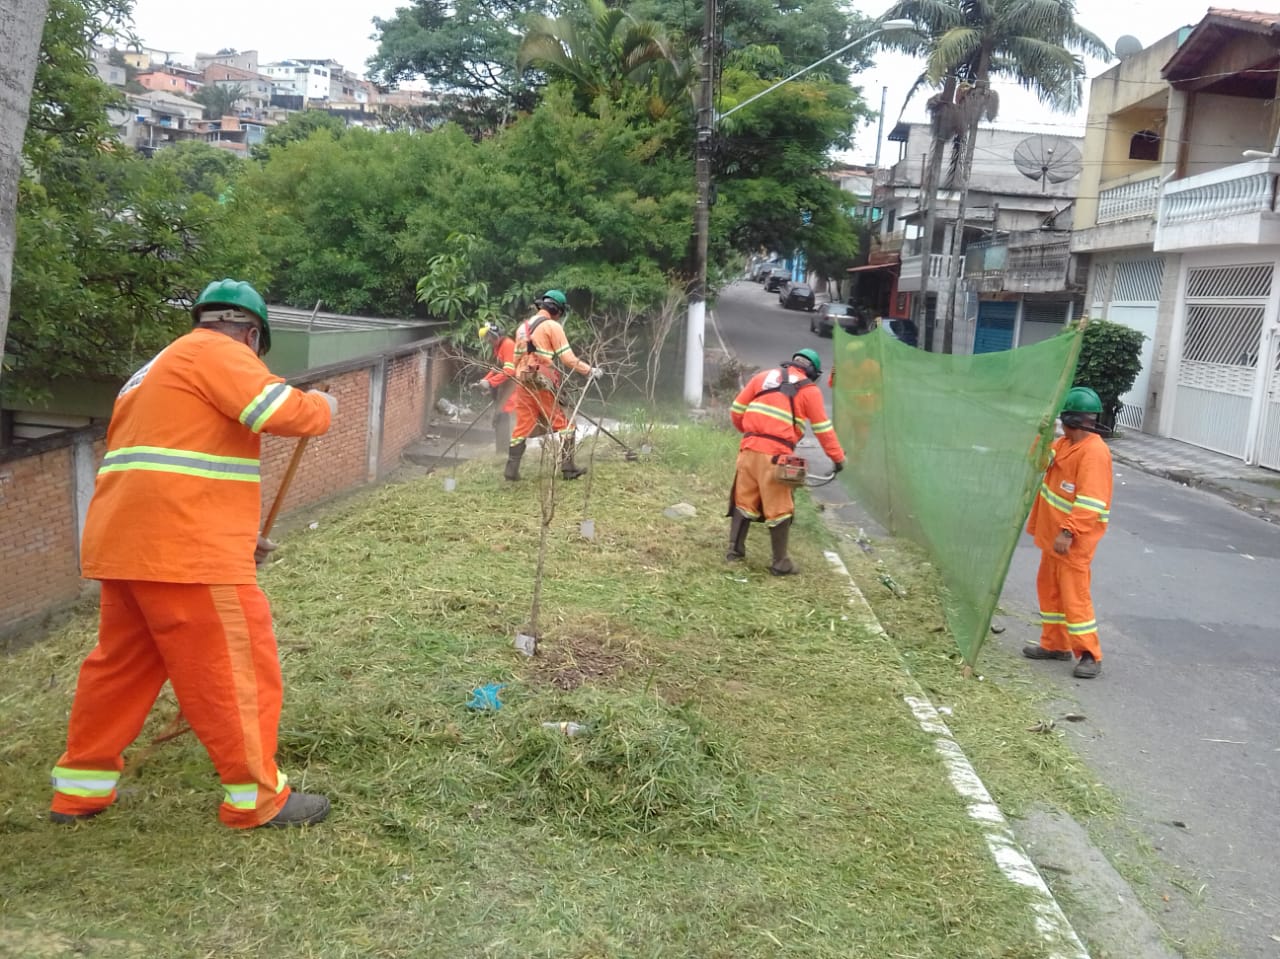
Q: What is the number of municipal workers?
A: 6